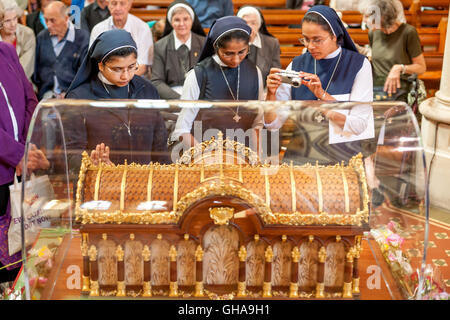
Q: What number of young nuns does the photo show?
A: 3